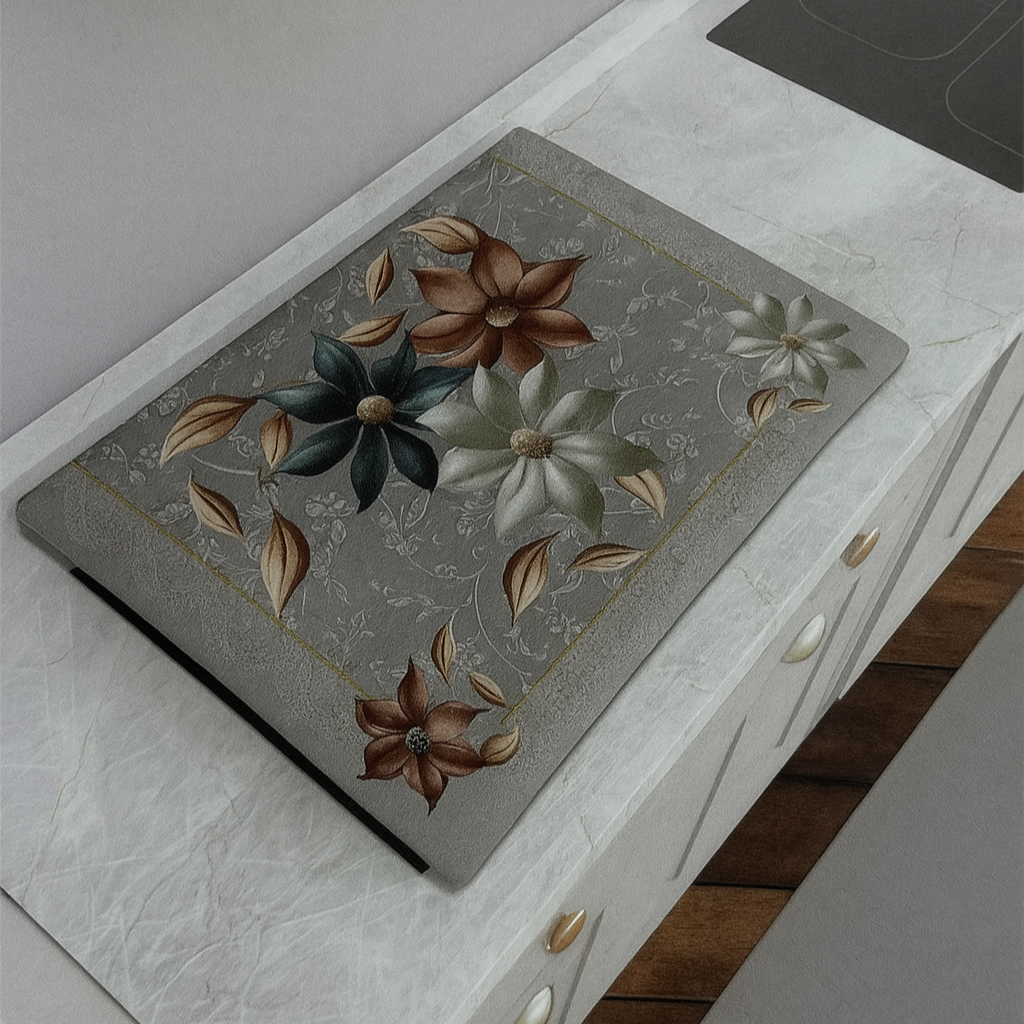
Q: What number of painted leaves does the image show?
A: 15